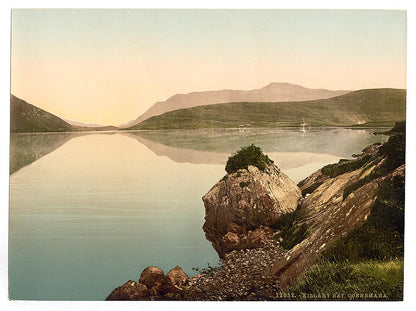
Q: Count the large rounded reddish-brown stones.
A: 3